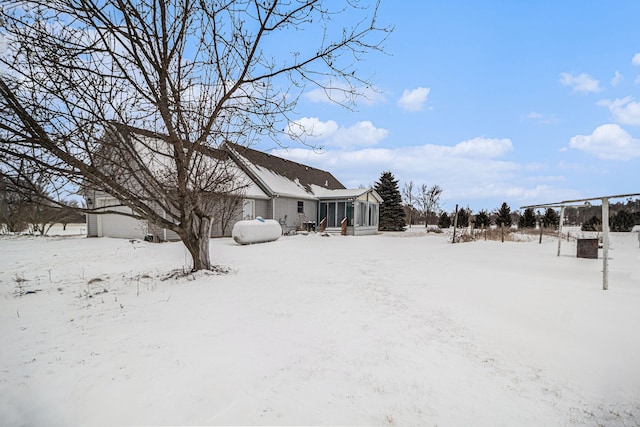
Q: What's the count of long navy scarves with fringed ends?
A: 0